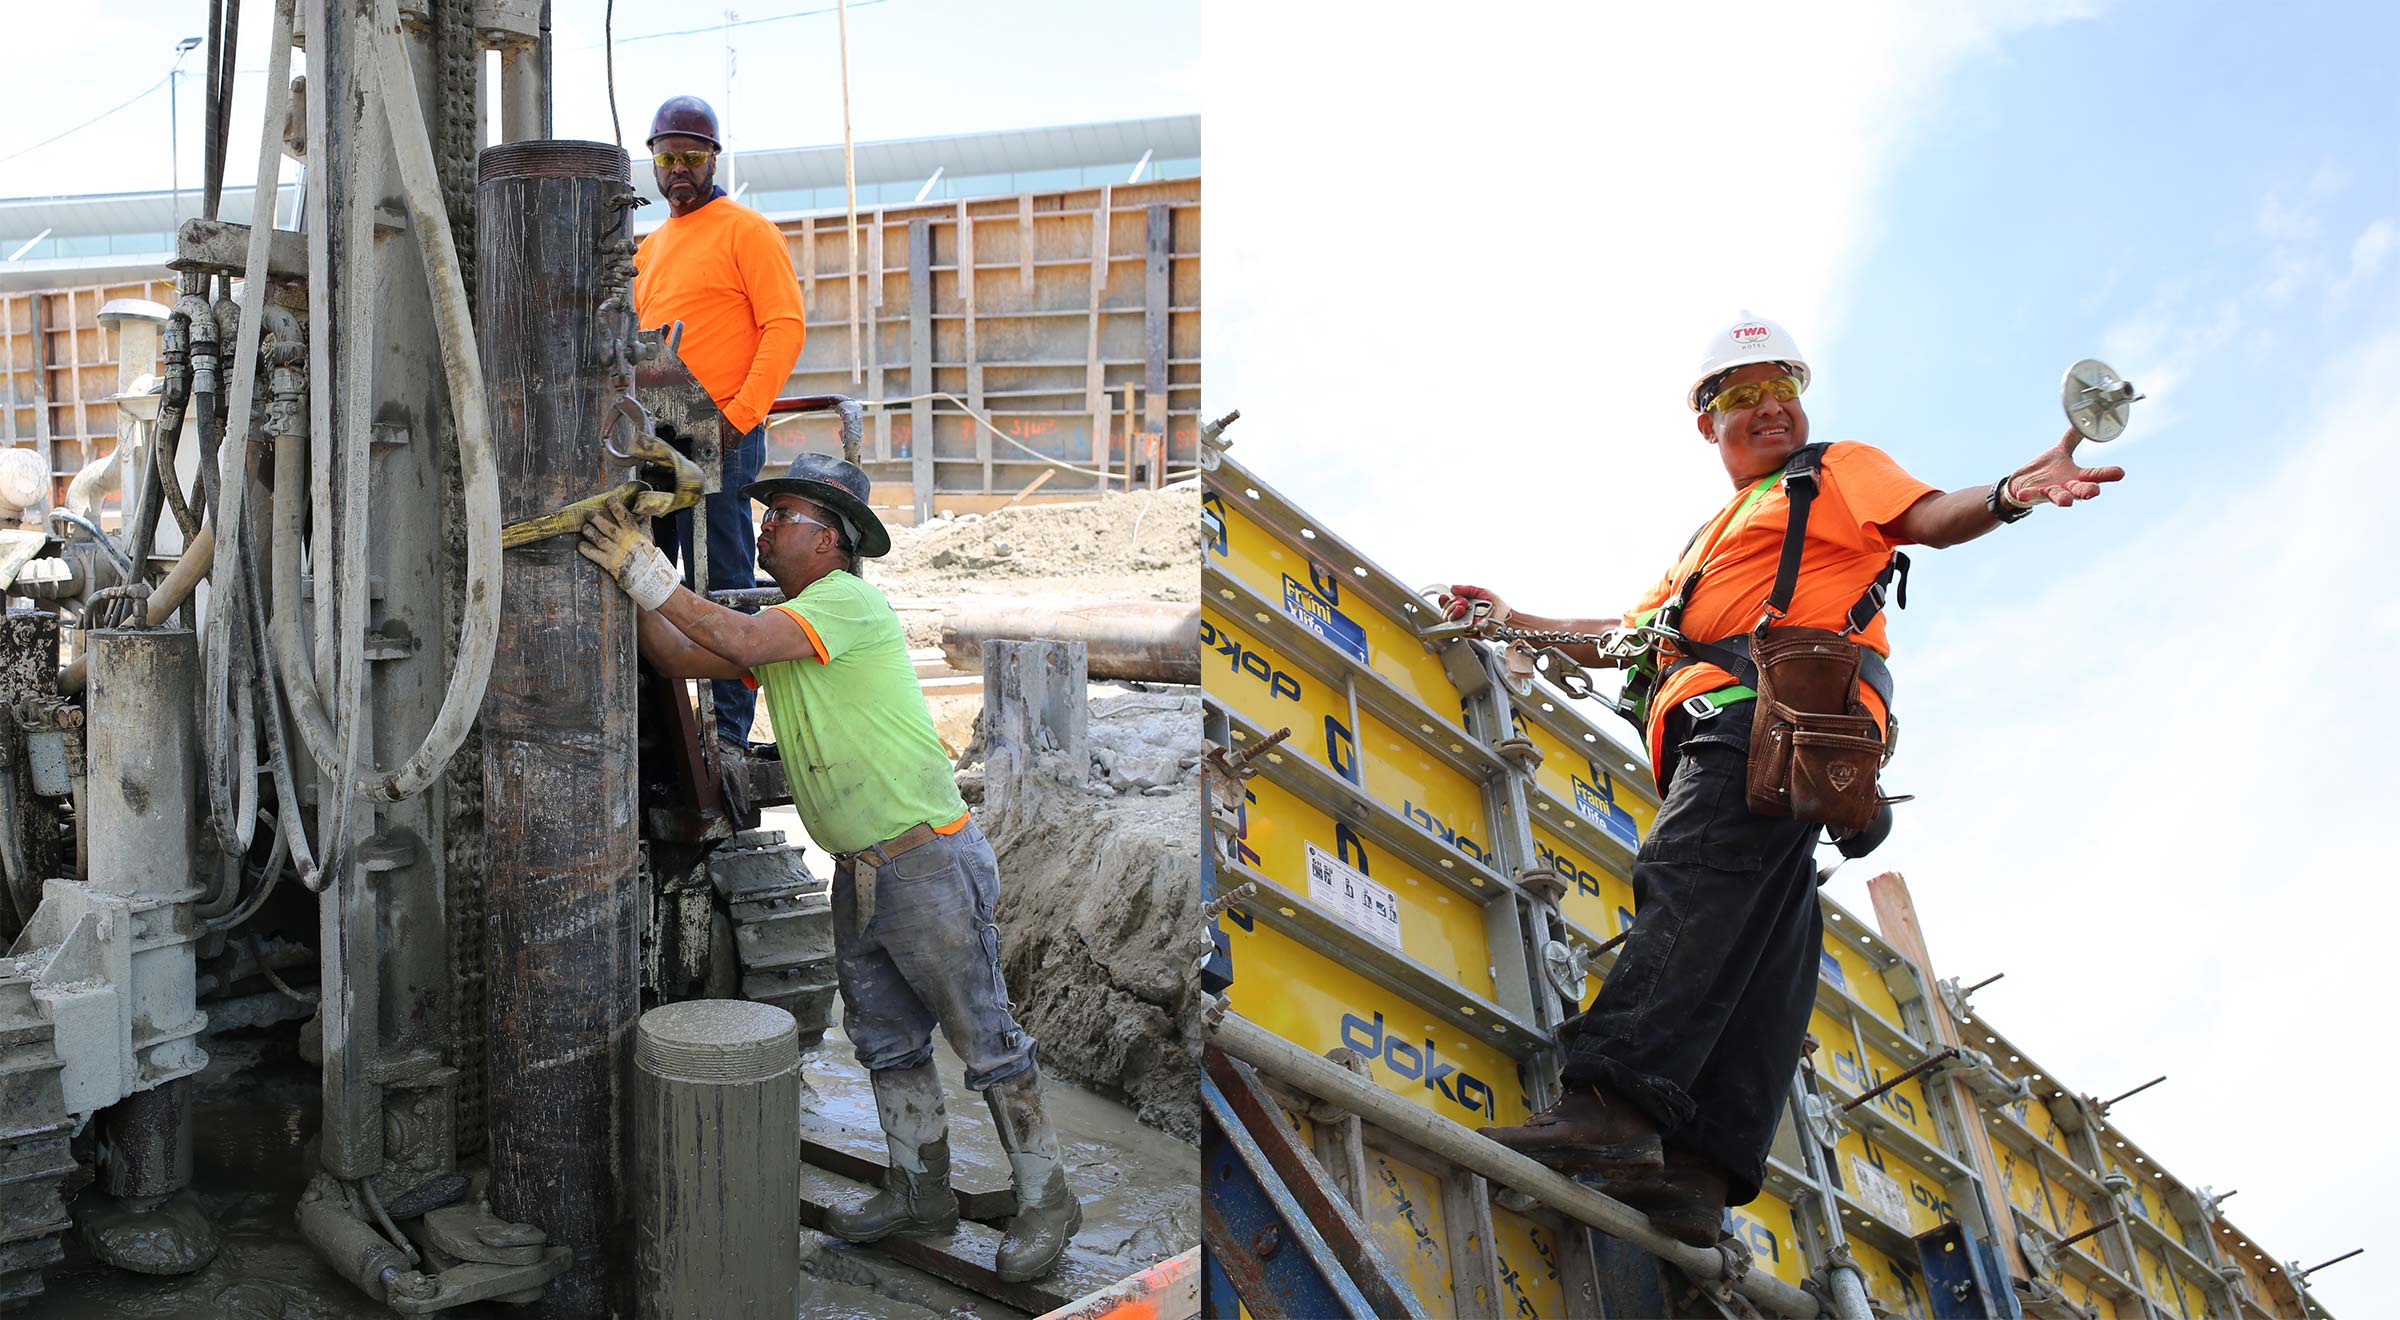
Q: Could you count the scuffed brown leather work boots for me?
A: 2